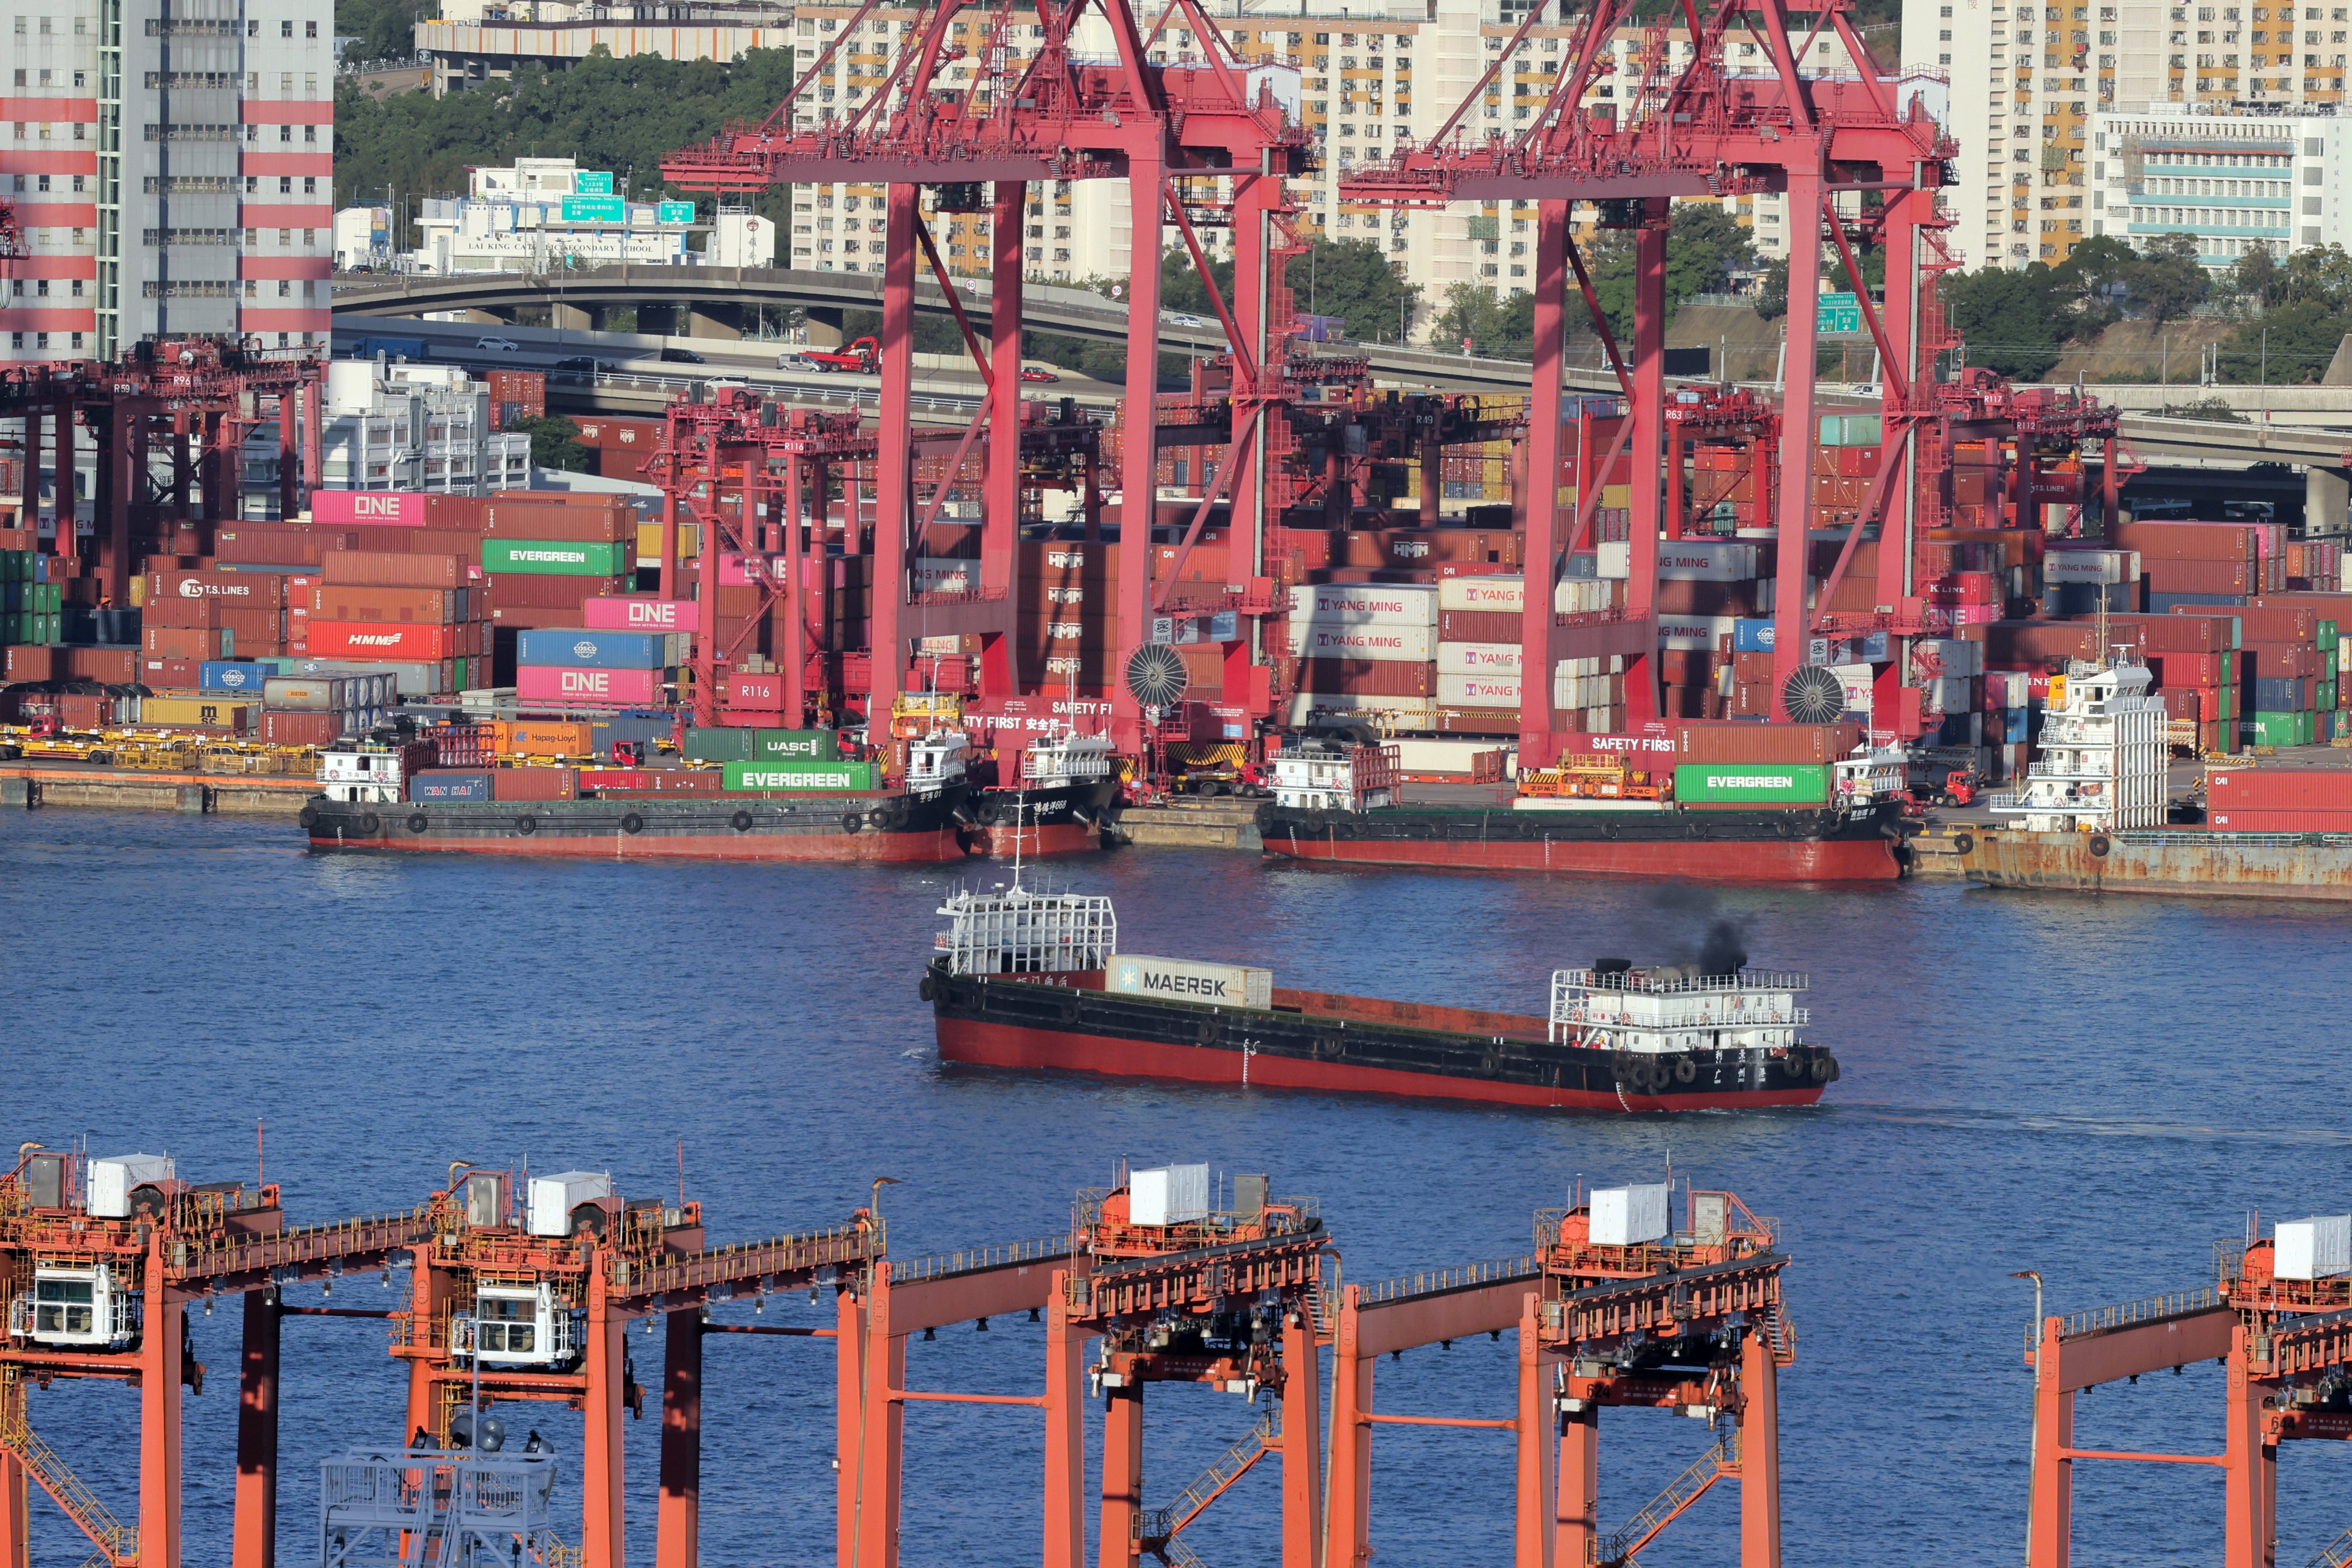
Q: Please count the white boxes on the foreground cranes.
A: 5